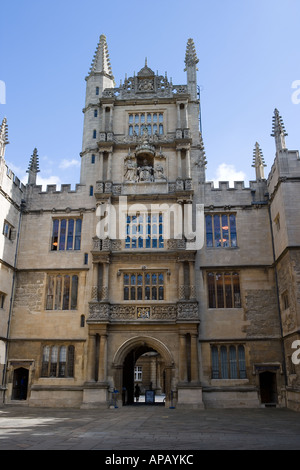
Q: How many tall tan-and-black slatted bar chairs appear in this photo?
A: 0